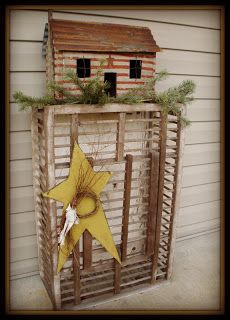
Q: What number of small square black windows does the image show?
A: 2